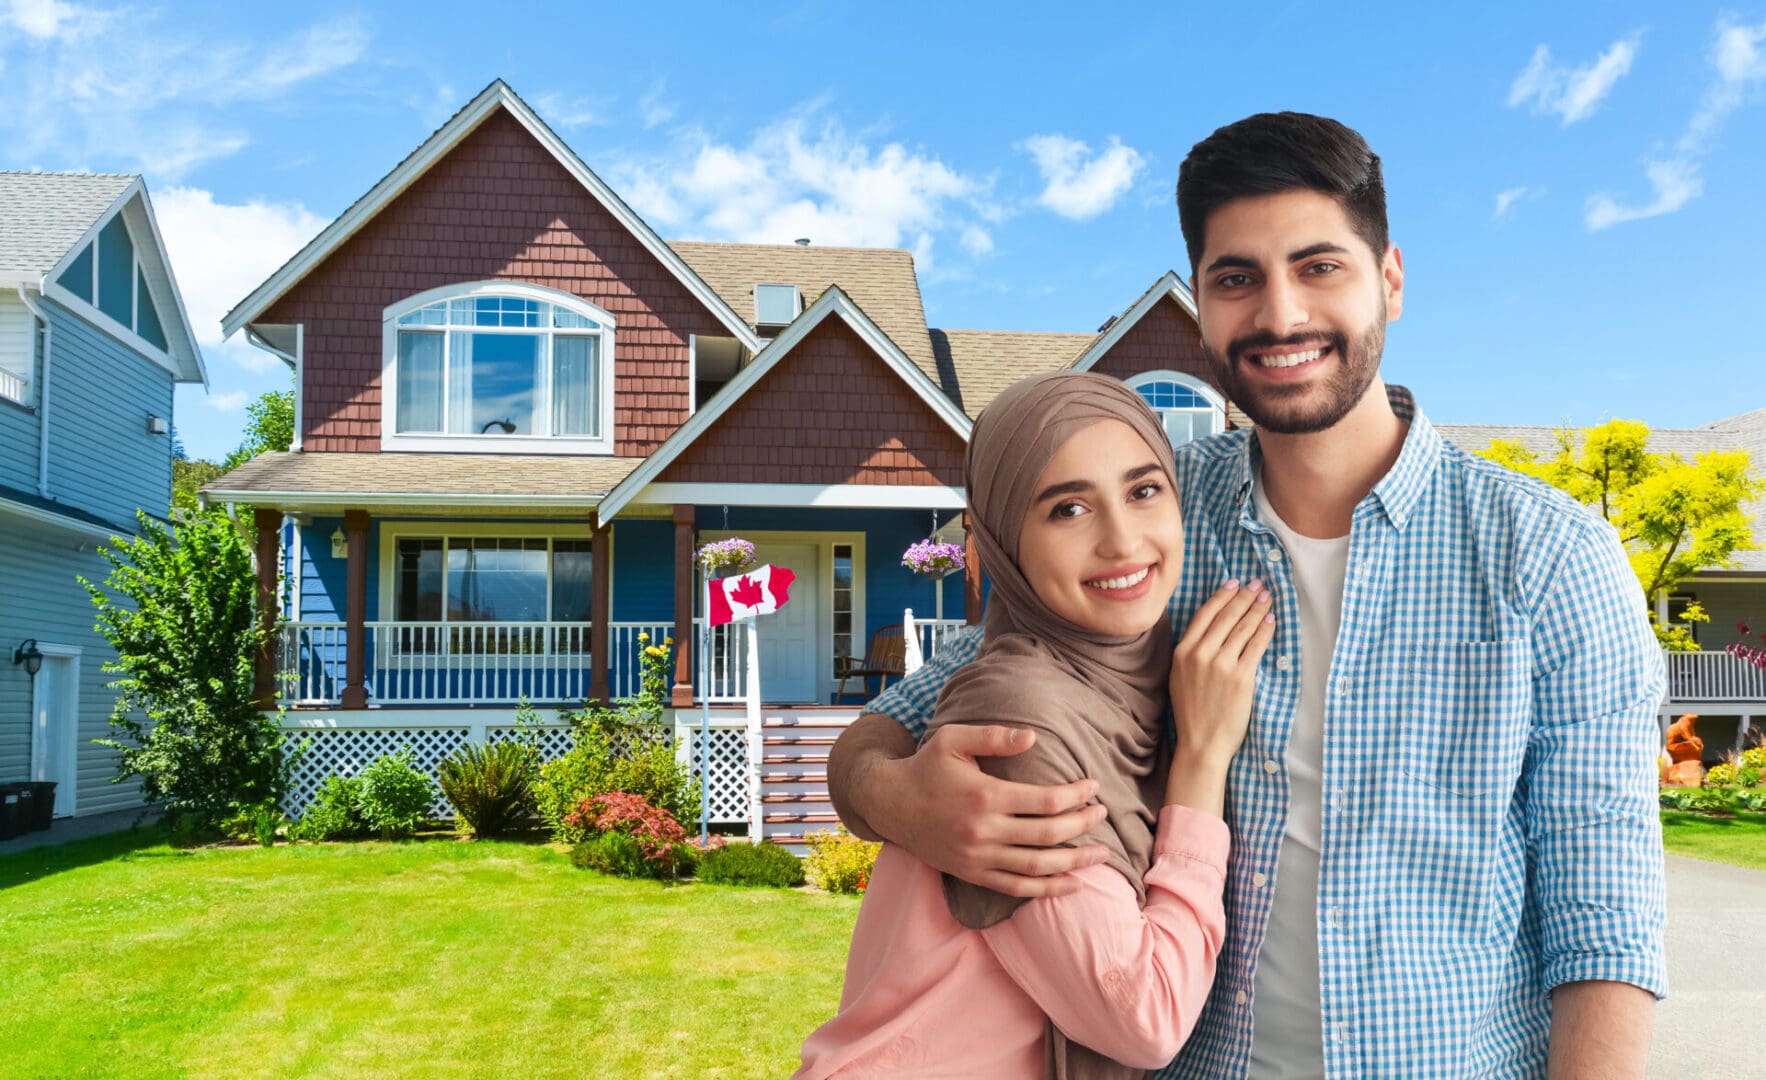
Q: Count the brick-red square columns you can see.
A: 5